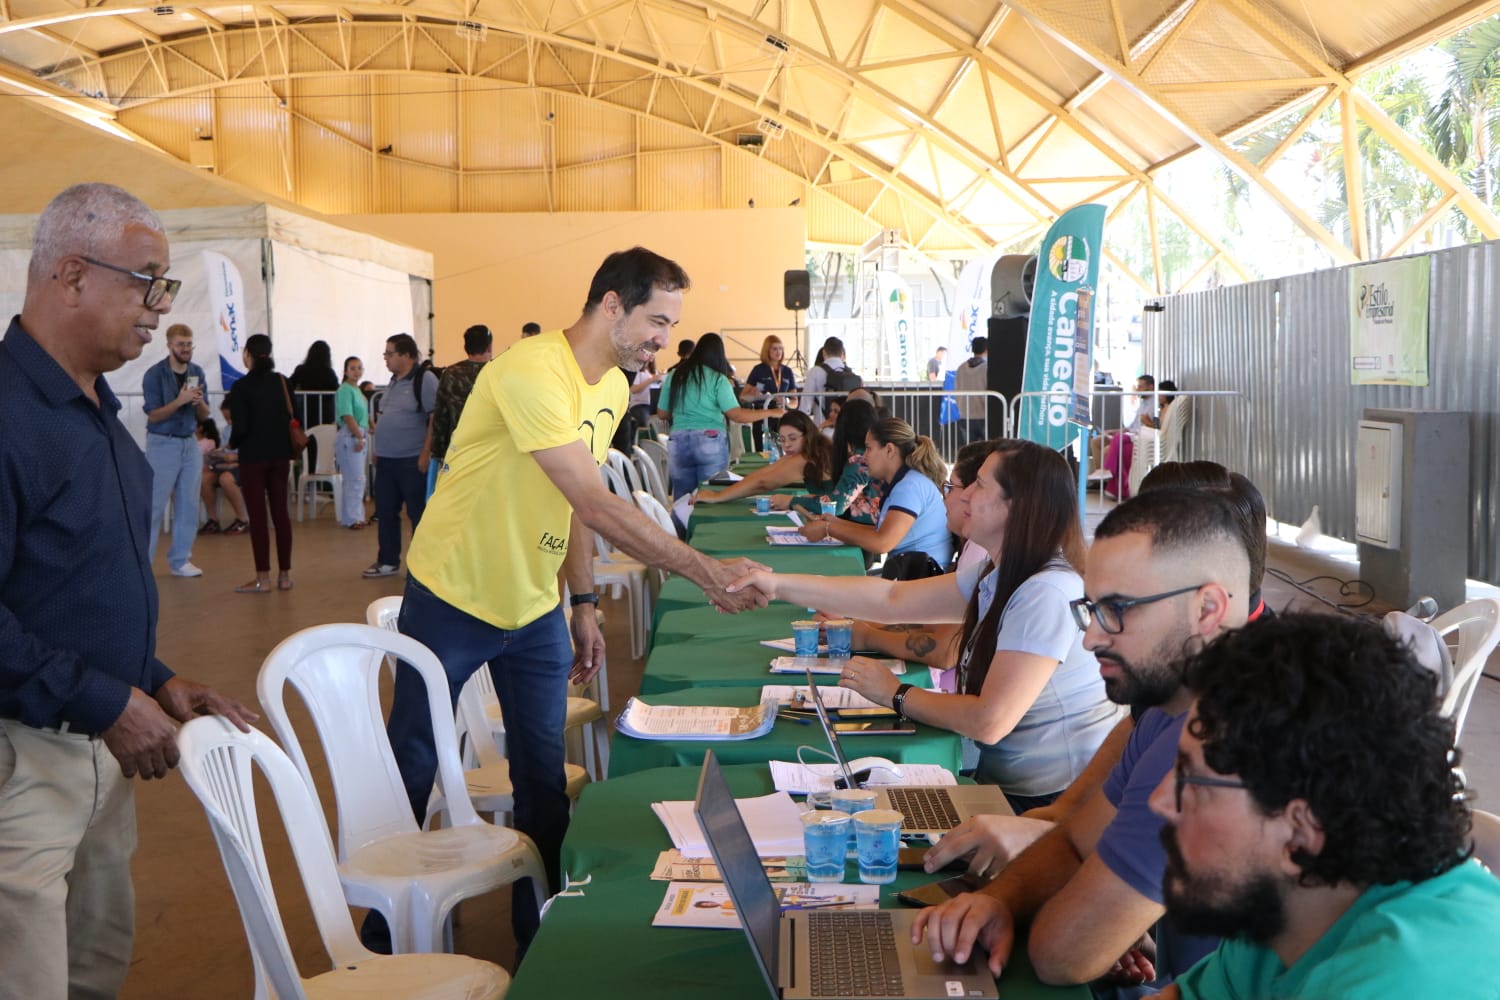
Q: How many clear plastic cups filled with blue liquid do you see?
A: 7